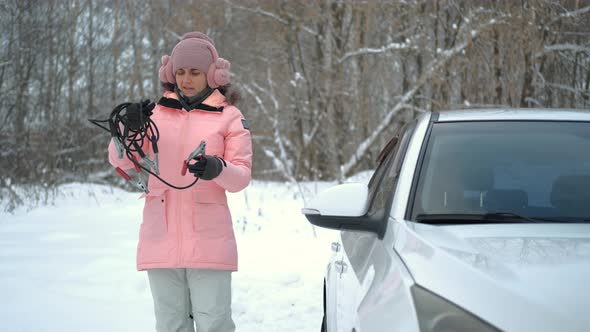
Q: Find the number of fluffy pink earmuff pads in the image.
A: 2